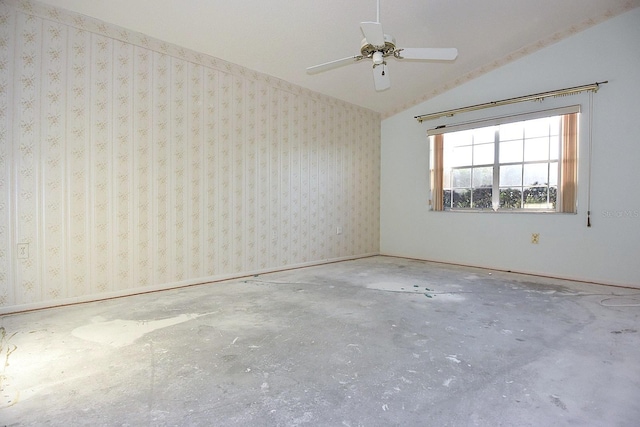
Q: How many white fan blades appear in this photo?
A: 4